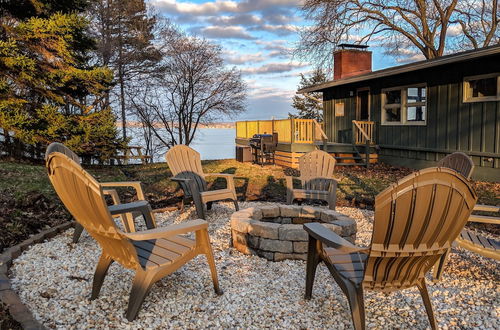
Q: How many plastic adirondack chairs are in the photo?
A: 6